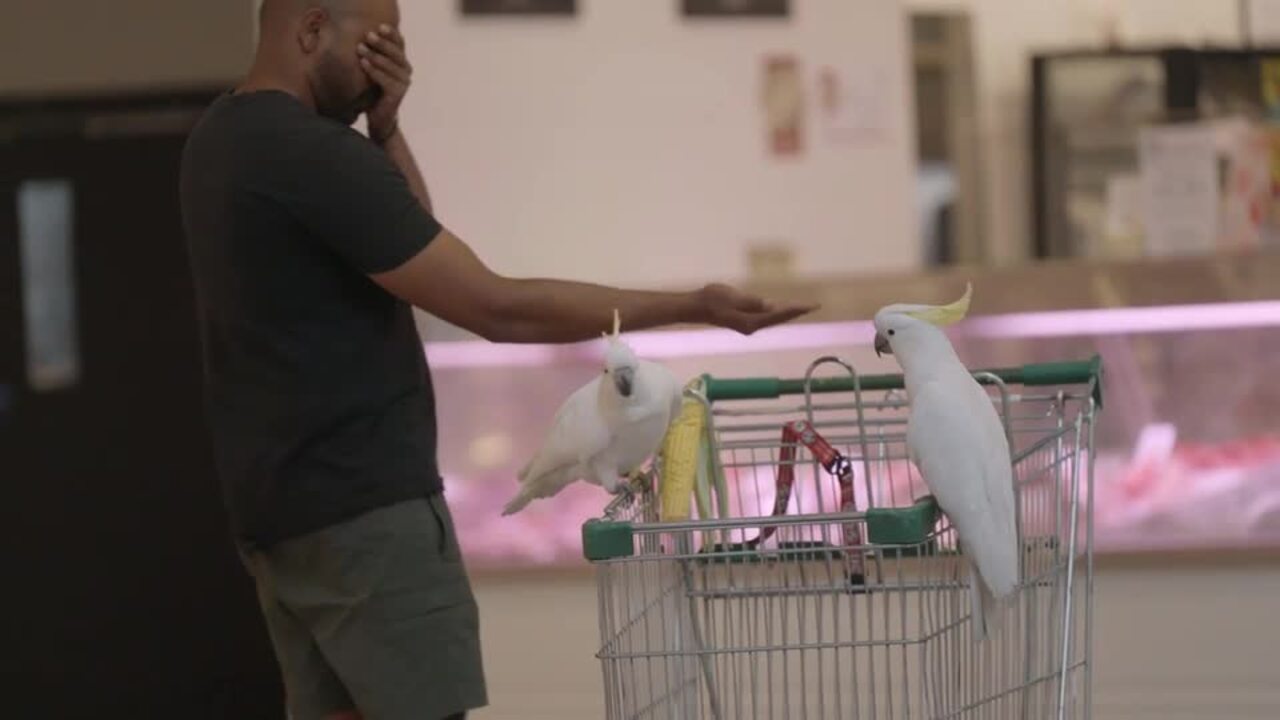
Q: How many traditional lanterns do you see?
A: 0